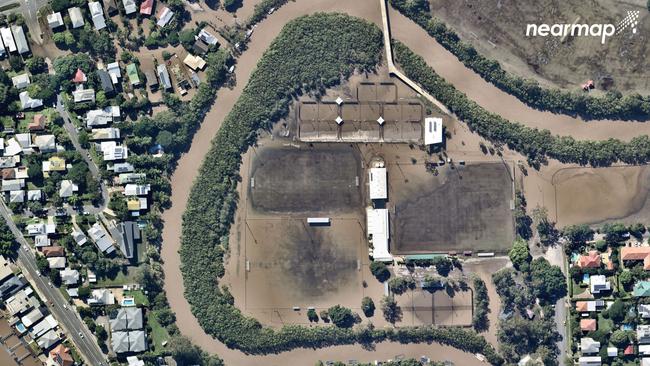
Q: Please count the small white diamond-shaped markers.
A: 3